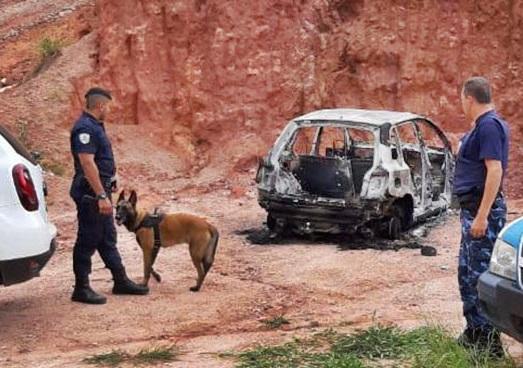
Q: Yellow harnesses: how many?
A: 0